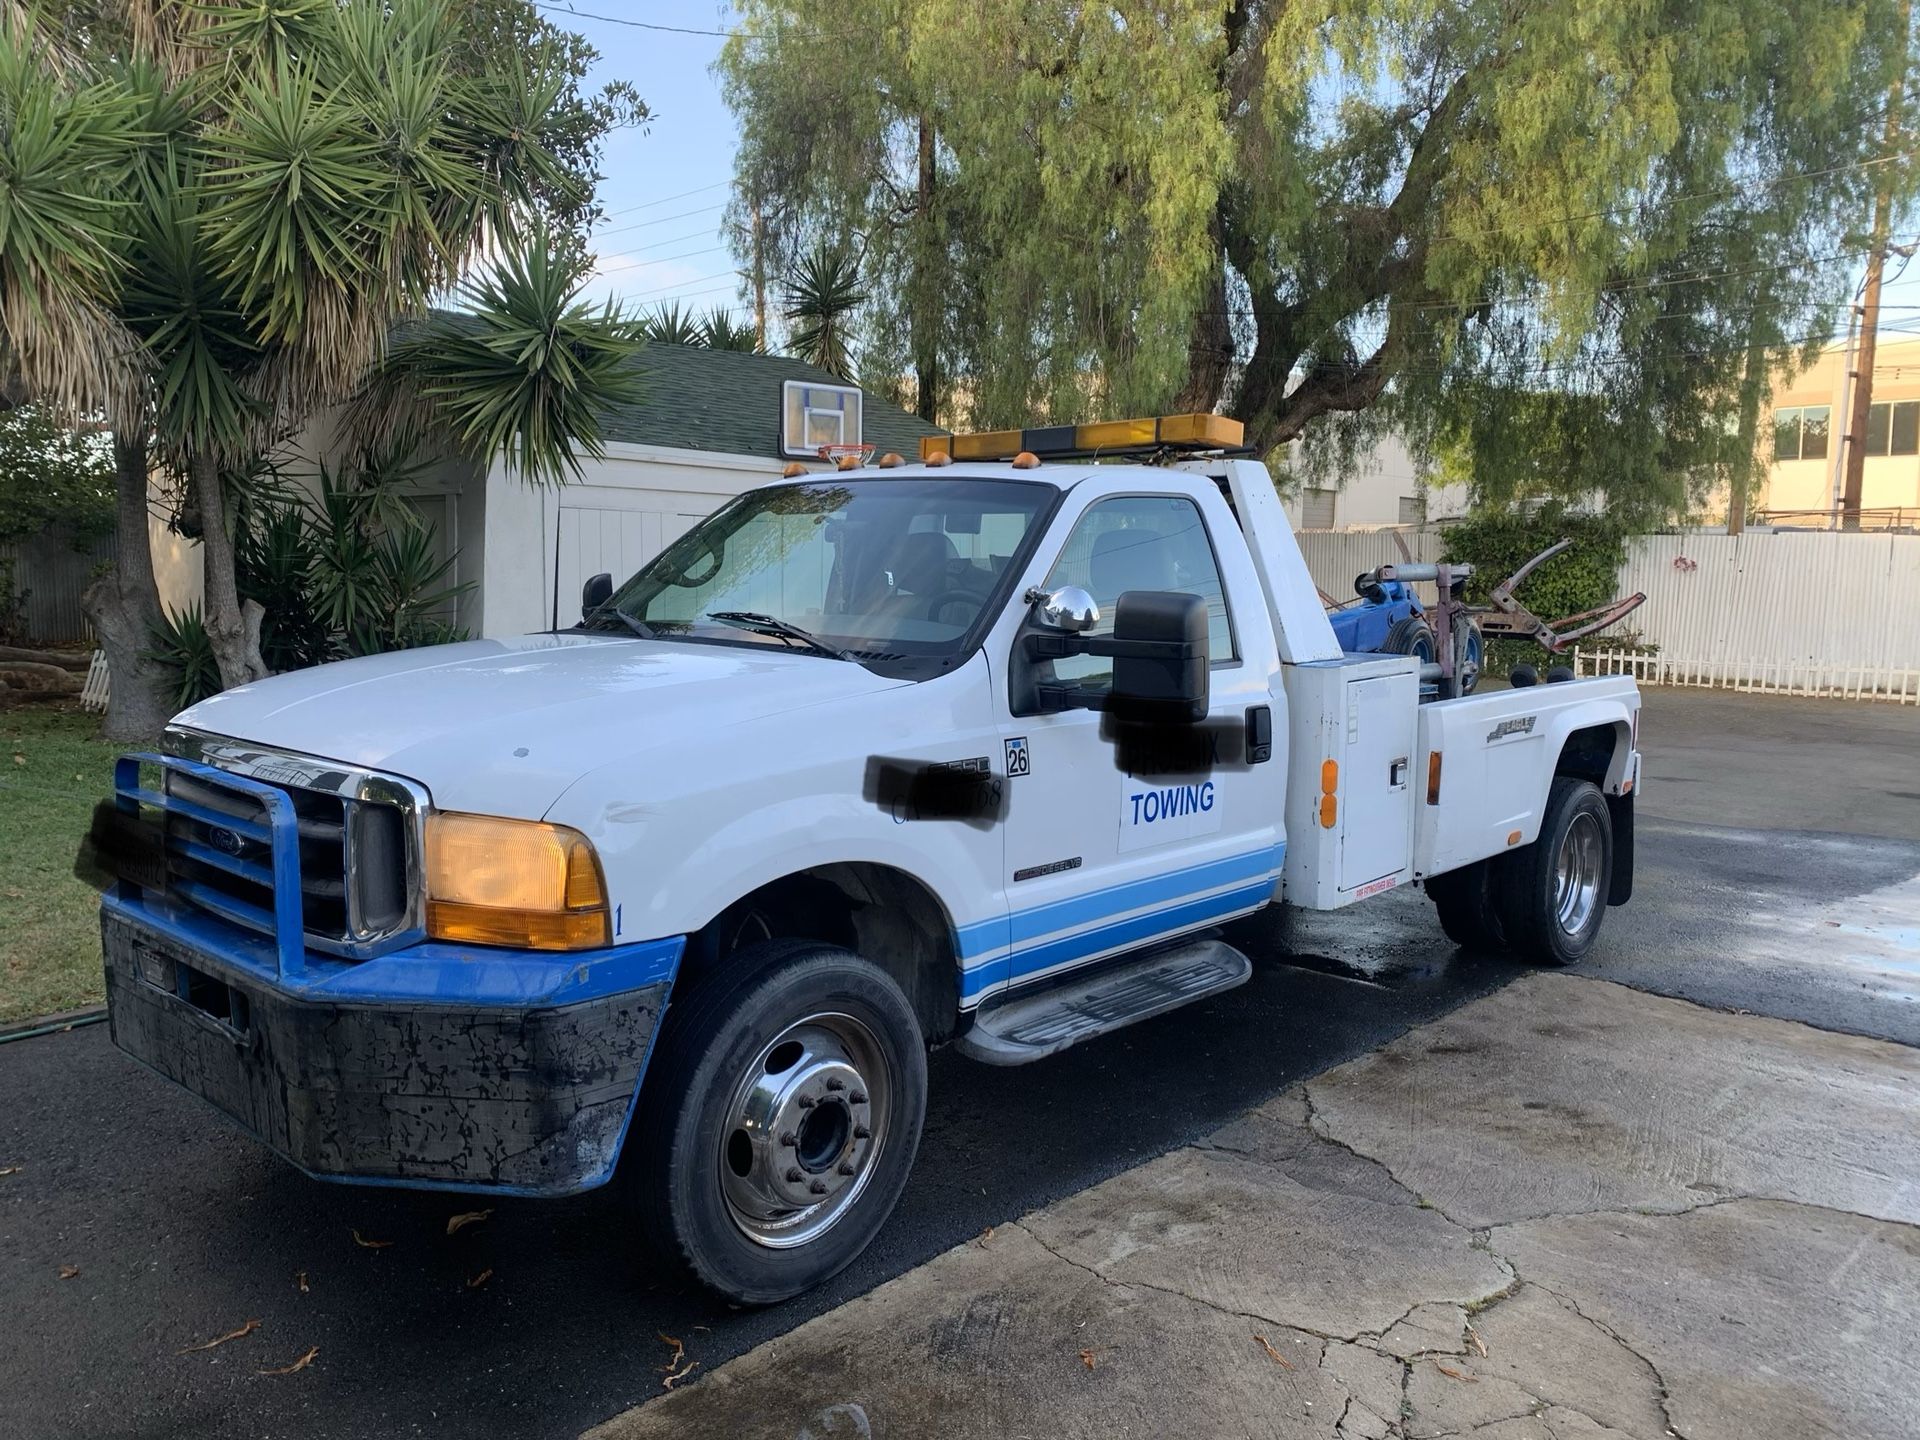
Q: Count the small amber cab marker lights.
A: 5